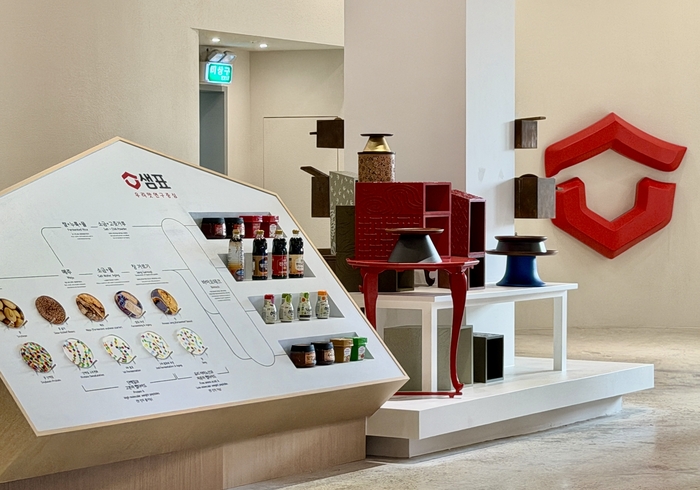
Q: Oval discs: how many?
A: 10